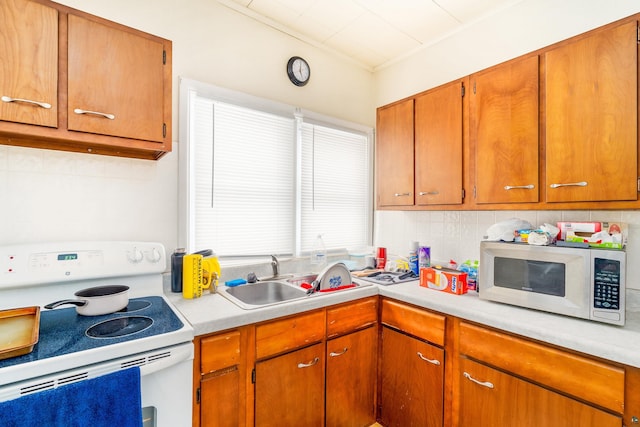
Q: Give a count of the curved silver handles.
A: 10